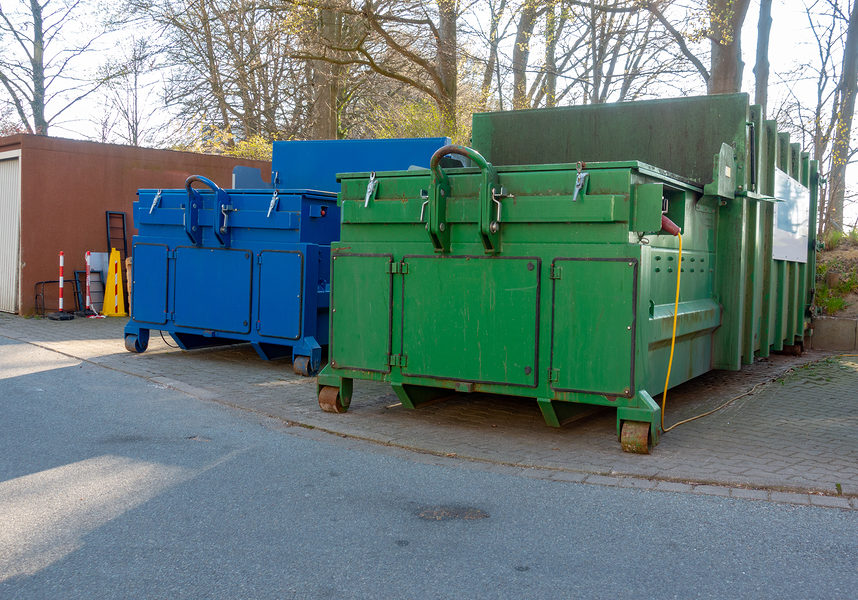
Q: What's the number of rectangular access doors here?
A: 6